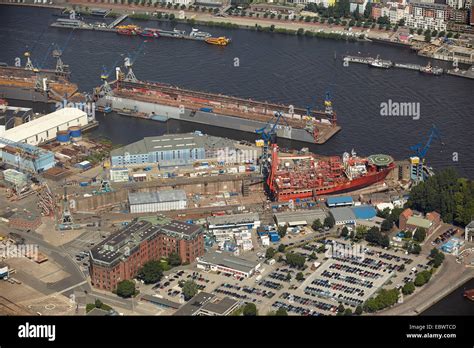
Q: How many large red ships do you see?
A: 1